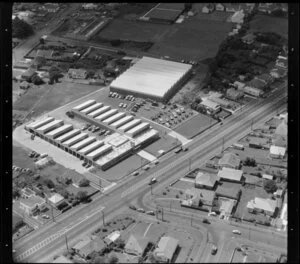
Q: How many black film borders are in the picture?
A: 2